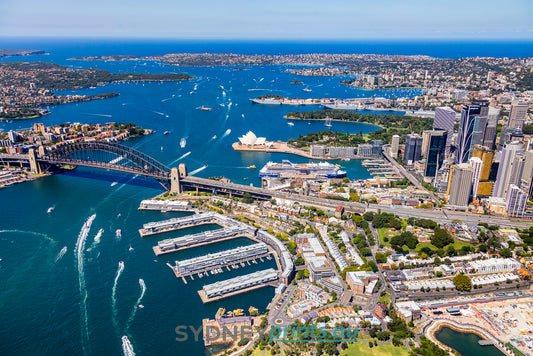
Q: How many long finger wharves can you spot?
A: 4